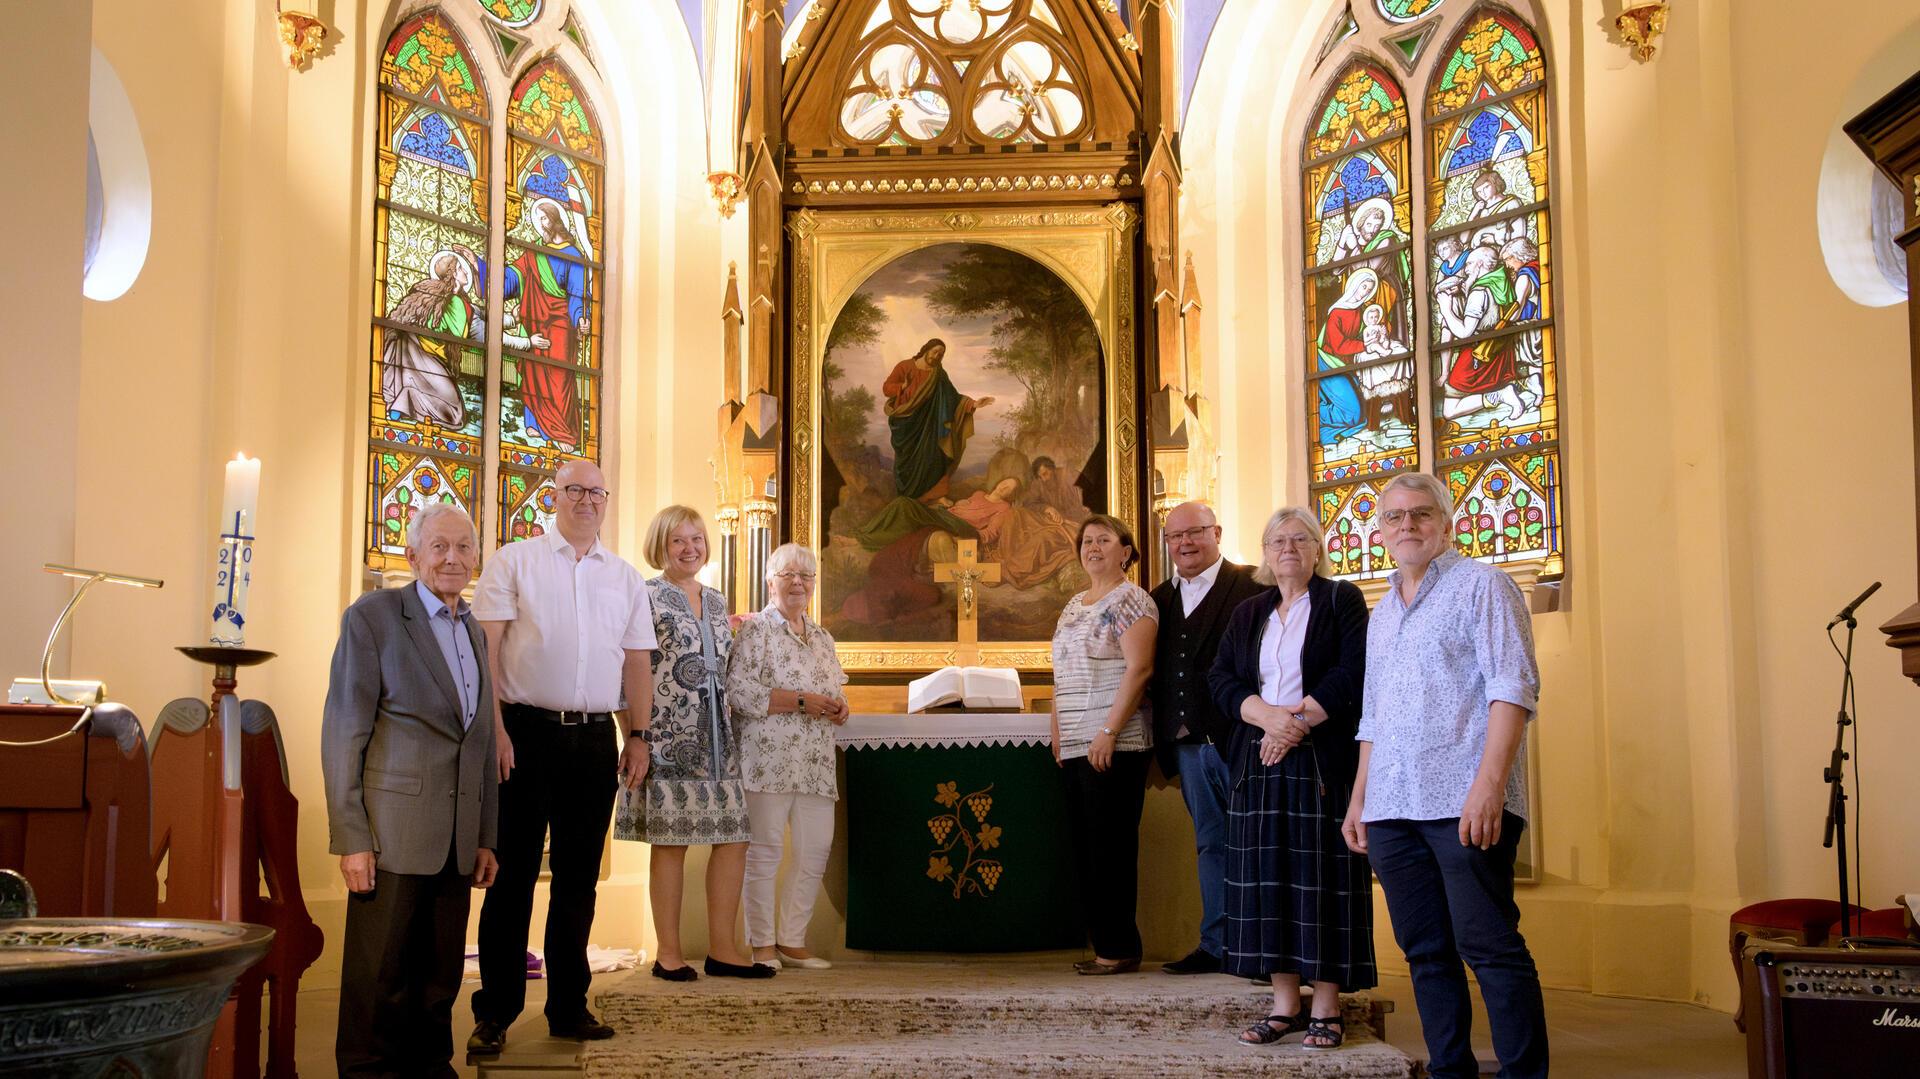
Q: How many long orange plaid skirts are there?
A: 0